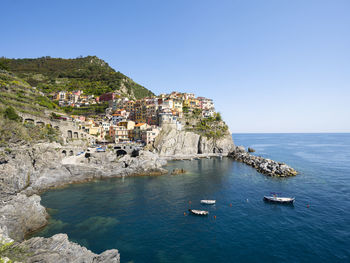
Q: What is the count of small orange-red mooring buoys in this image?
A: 5